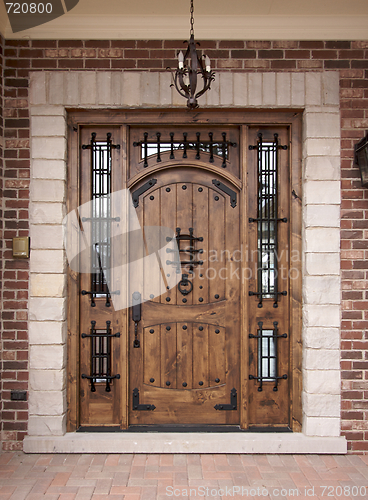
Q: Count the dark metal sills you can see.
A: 1